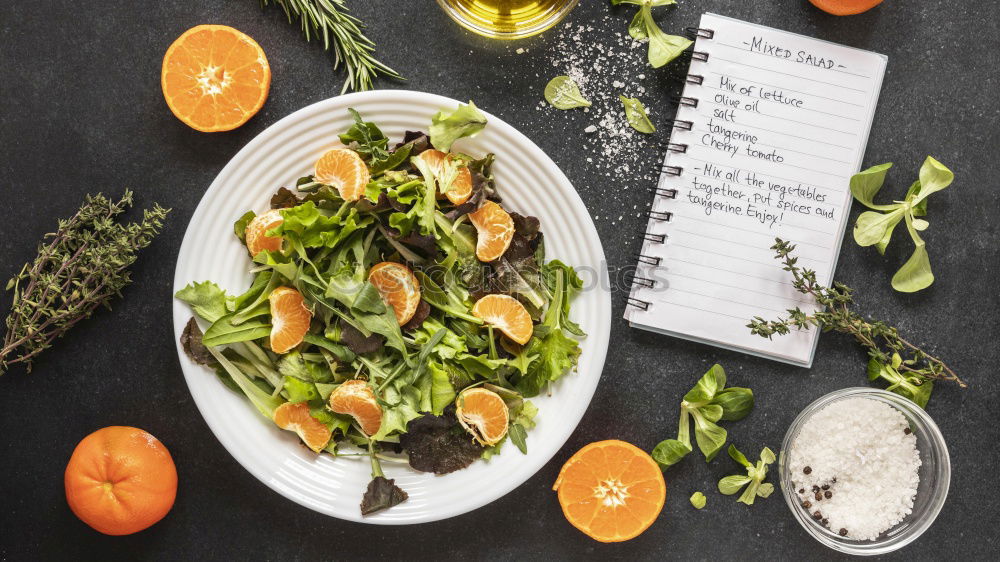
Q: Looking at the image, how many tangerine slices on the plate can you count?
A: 10